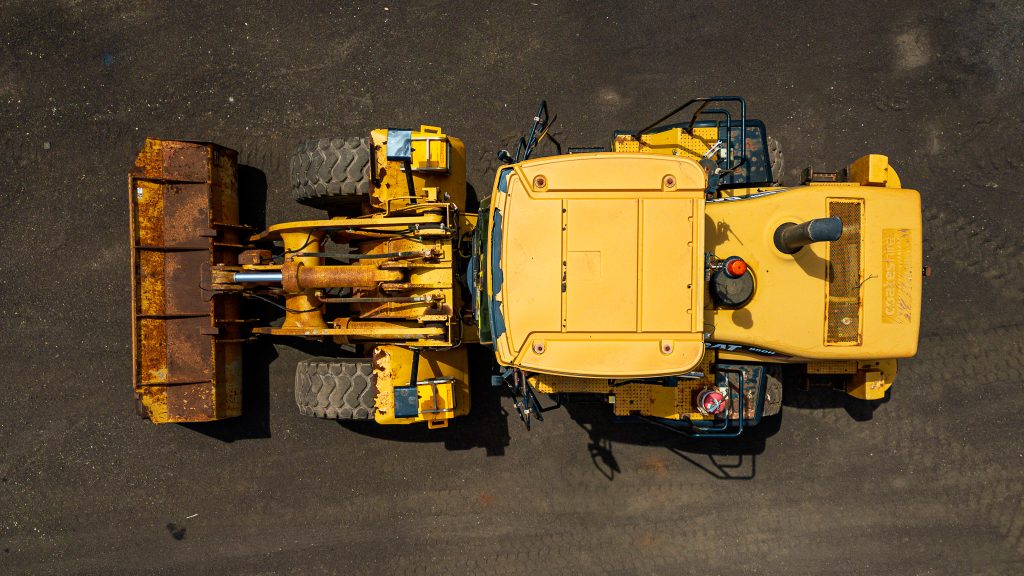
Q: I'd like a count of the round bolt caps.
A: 4